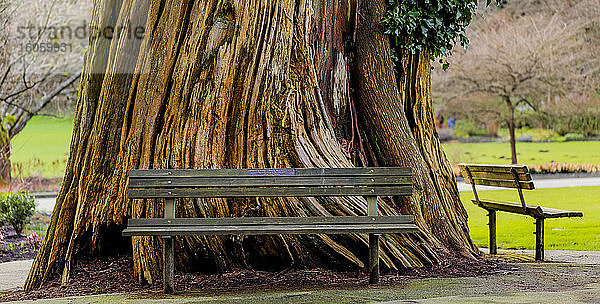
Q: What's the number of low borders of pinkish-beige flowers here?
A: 1